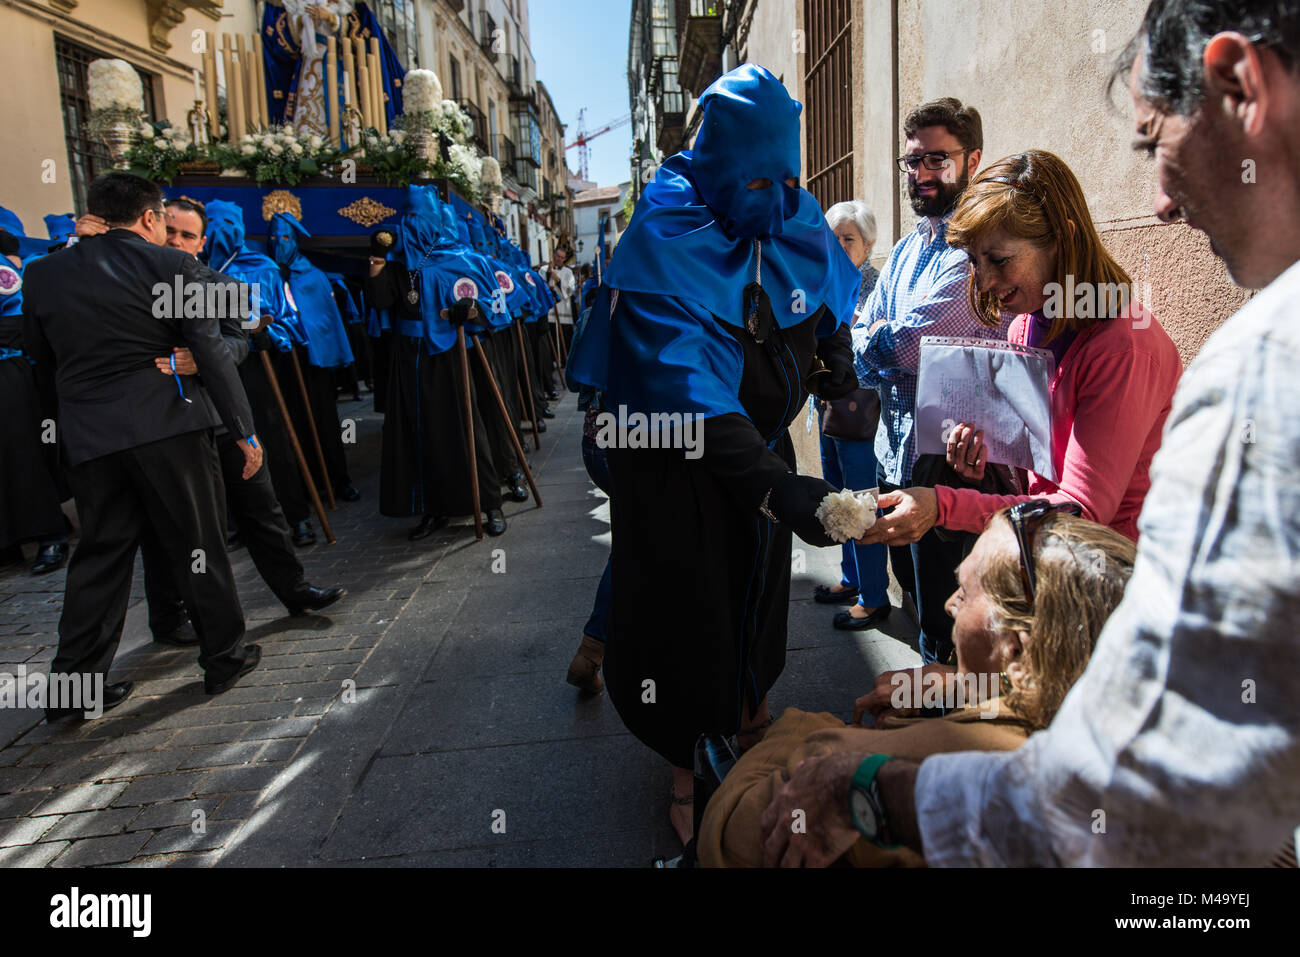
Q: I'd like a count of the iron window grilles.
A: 2